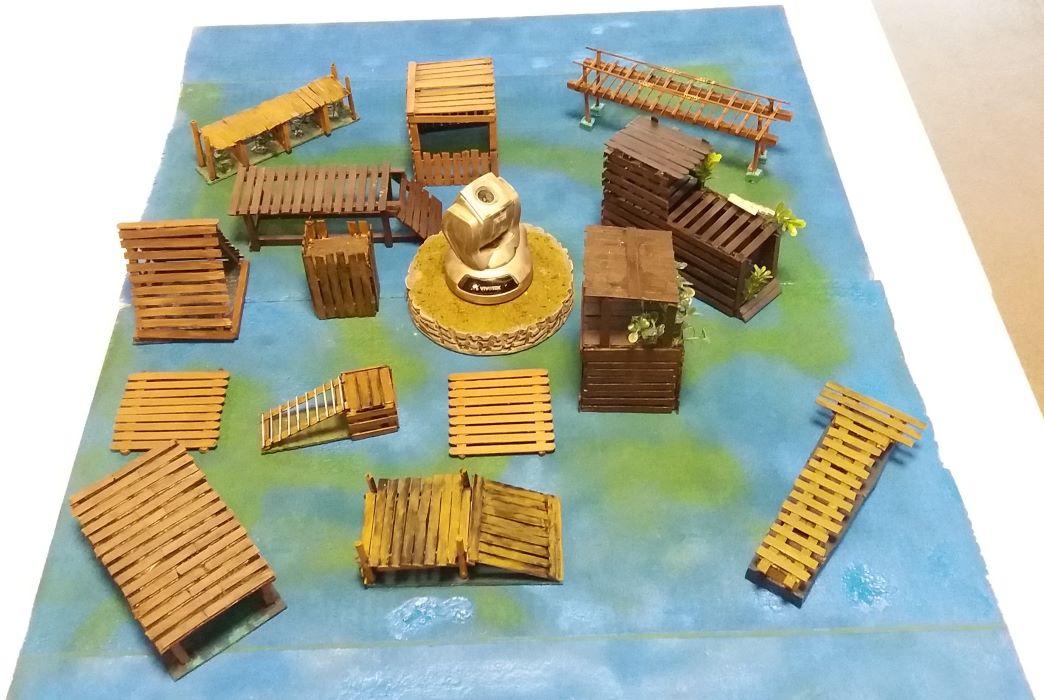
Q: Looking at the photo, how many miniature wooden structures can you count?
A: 14